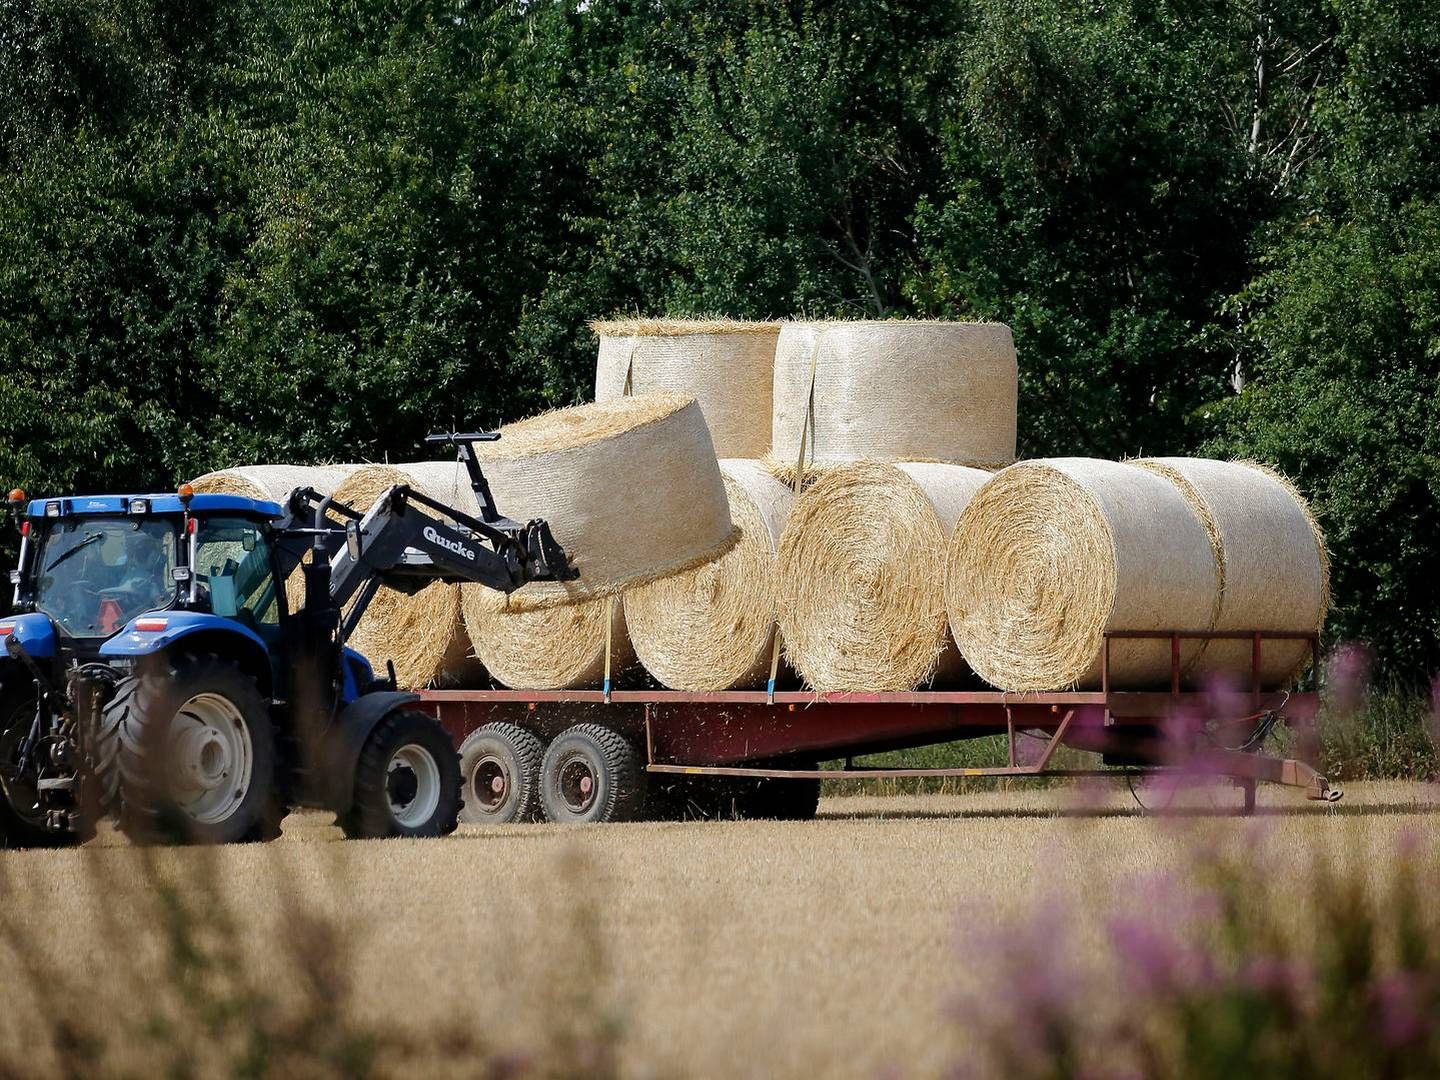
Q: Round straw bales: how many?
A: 10